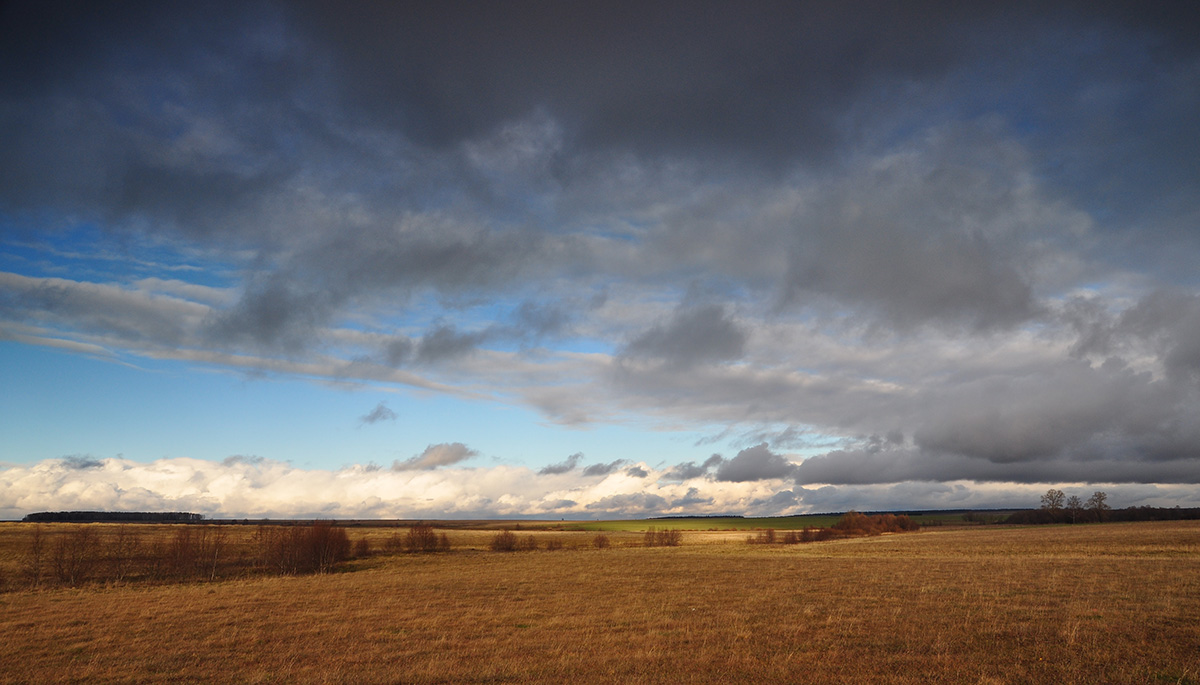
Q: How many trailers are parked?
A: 0